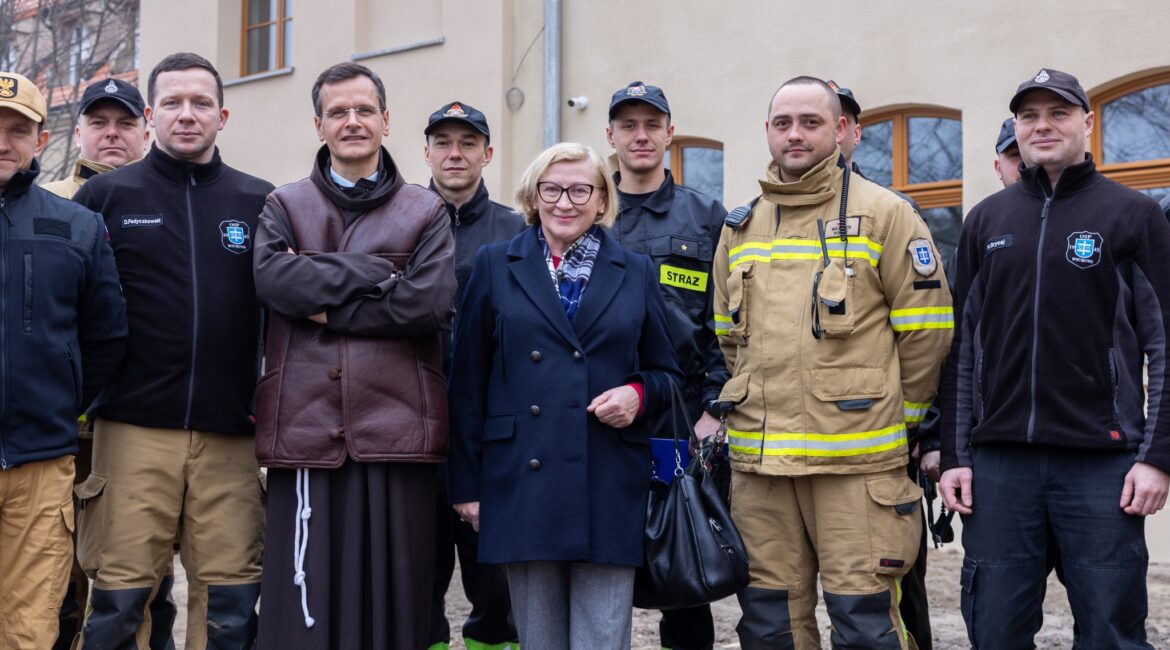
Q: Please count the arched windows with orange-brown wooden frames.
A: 3